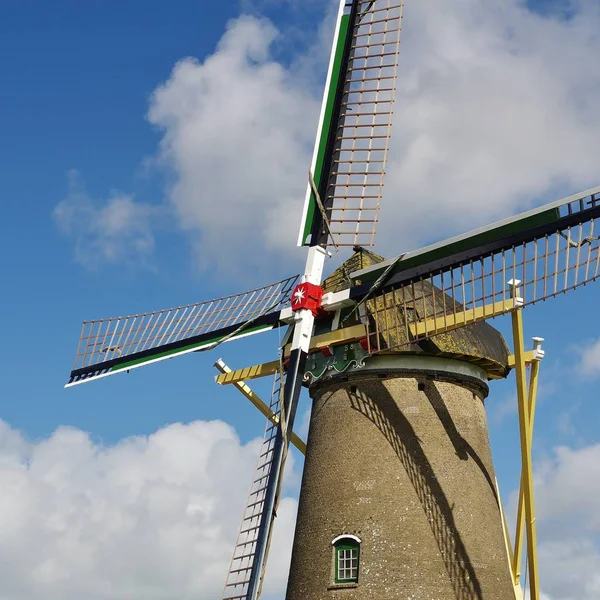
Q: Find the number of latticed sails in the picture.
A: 4